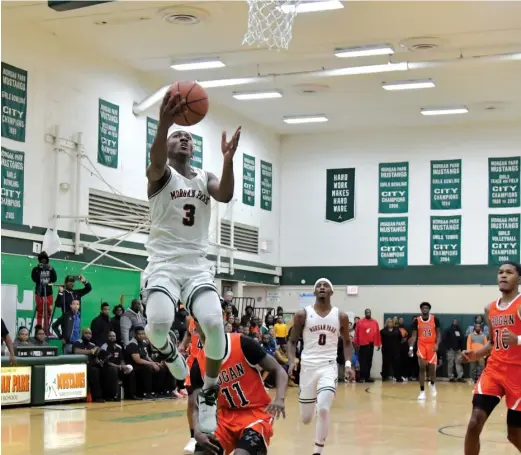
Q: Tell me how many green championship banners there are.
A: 13